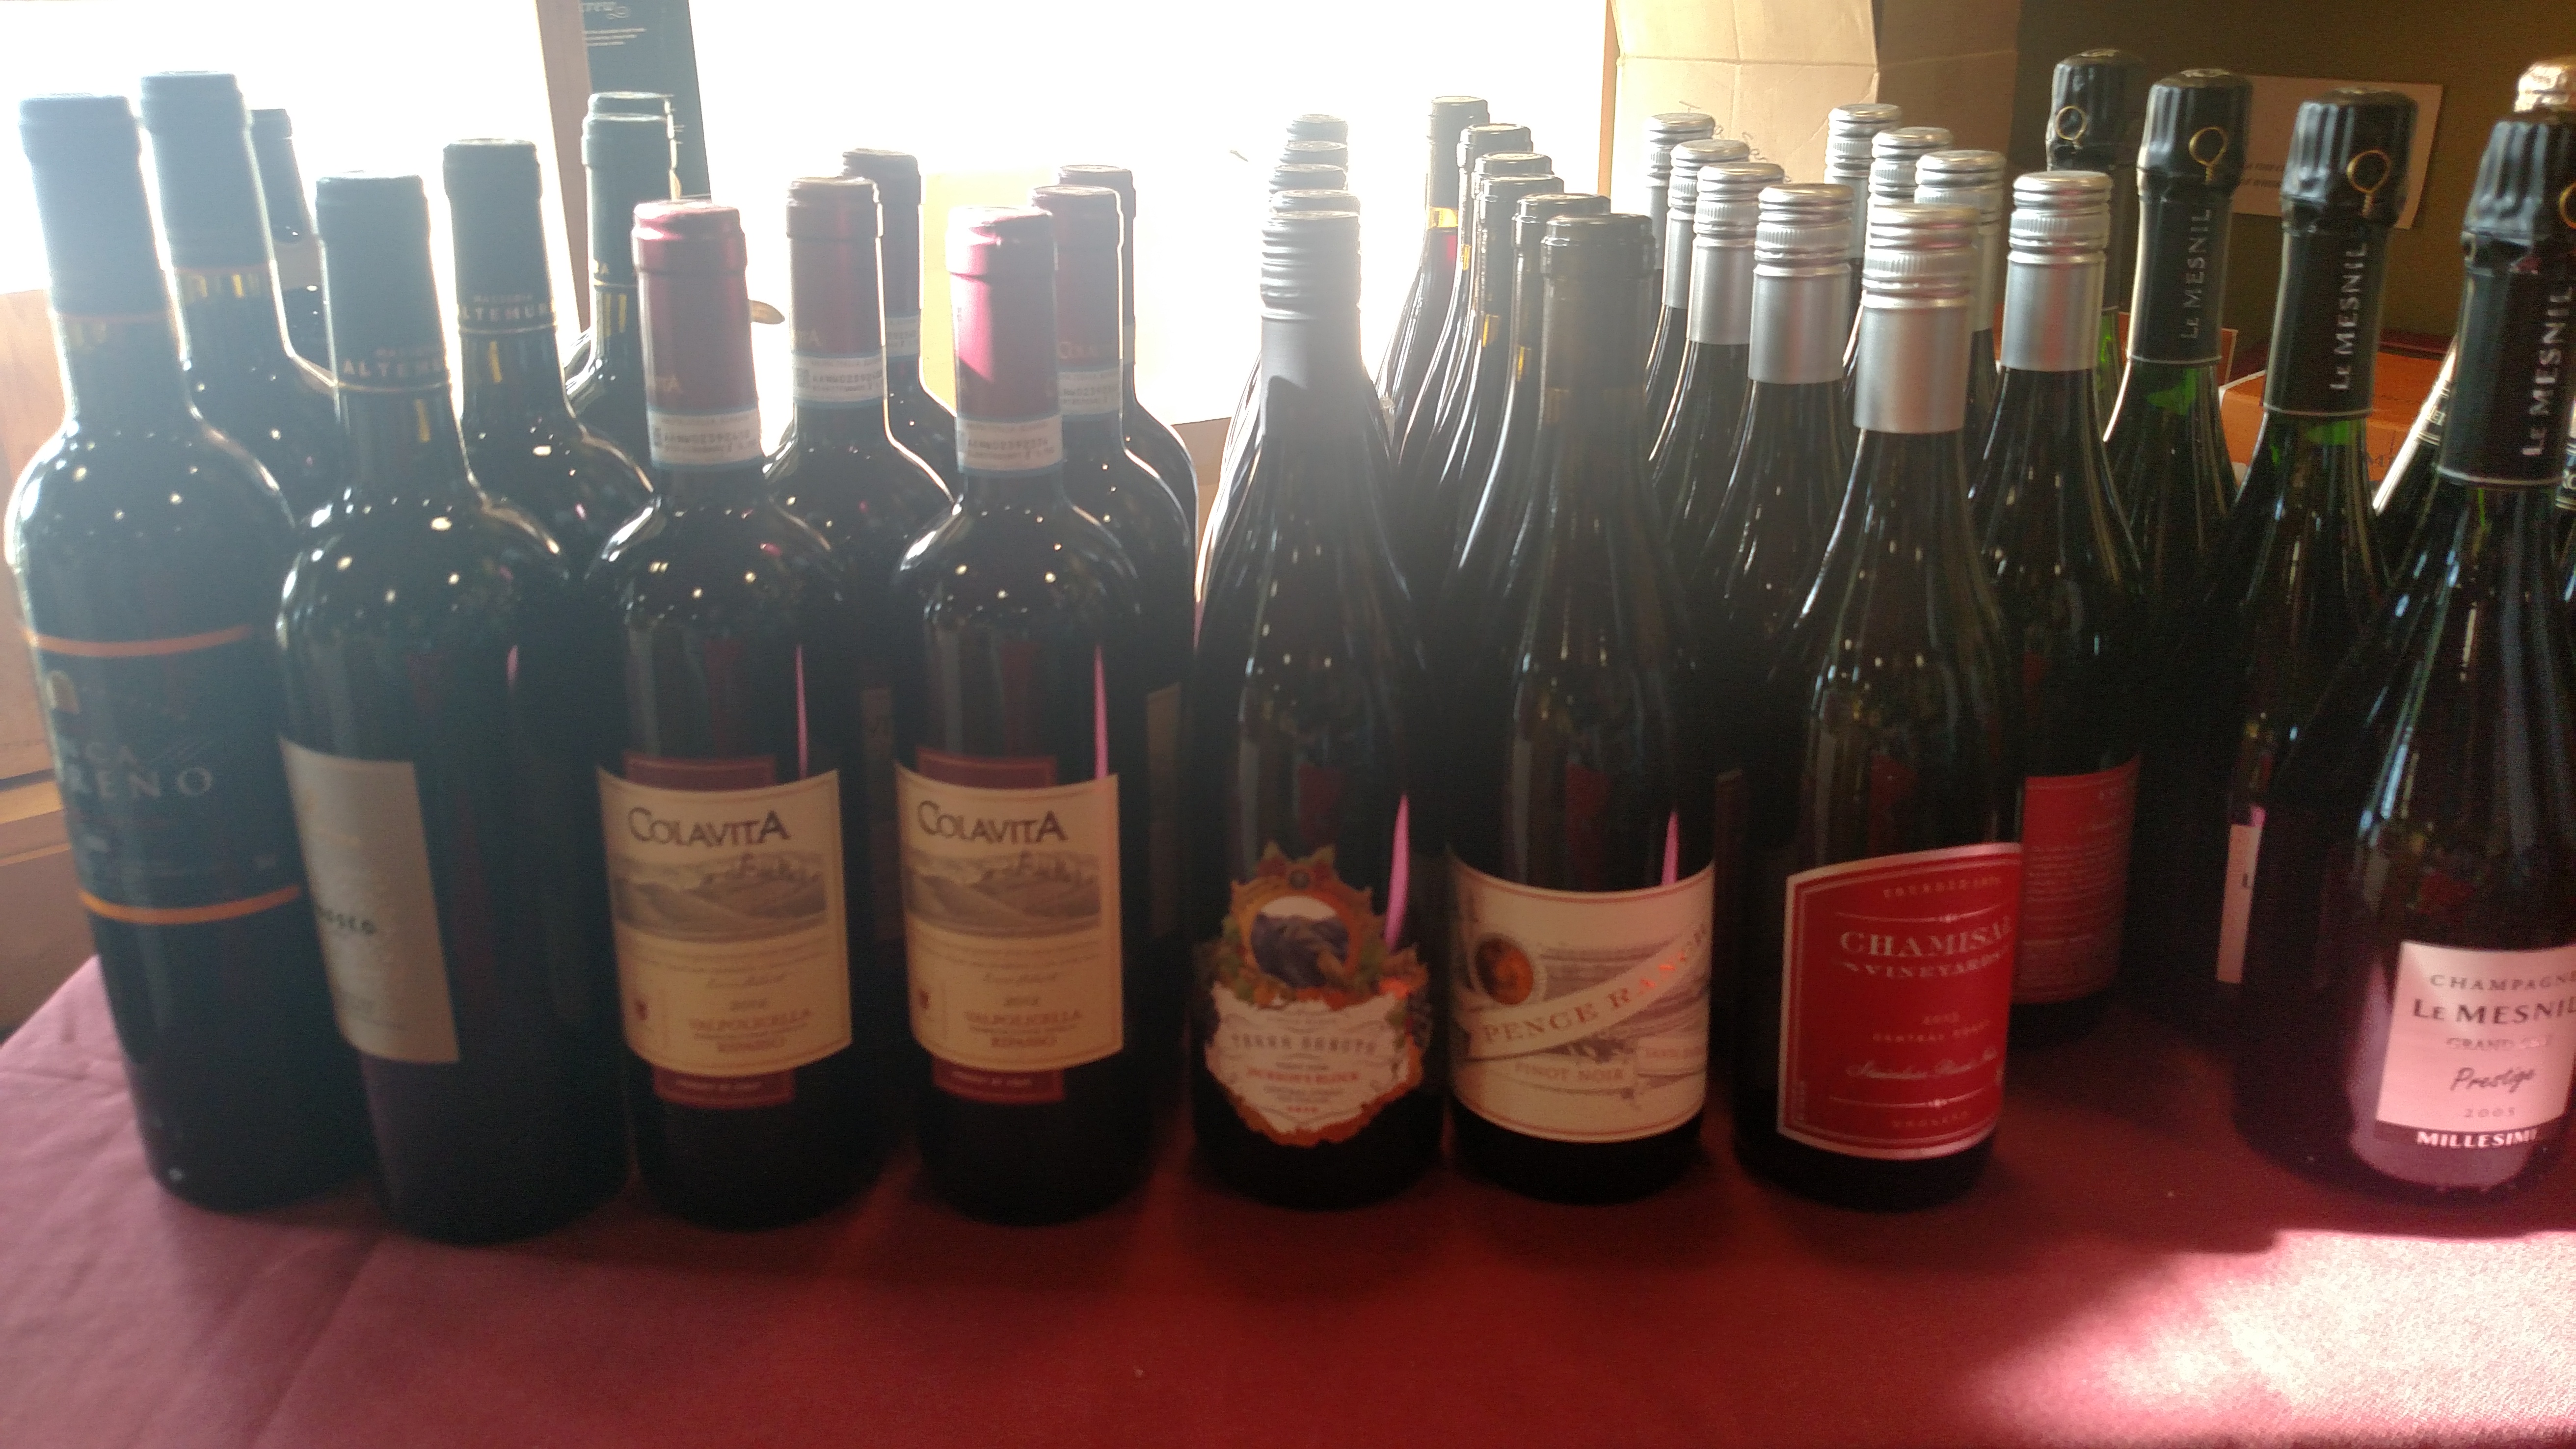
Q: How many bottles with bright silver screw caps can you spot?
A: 9